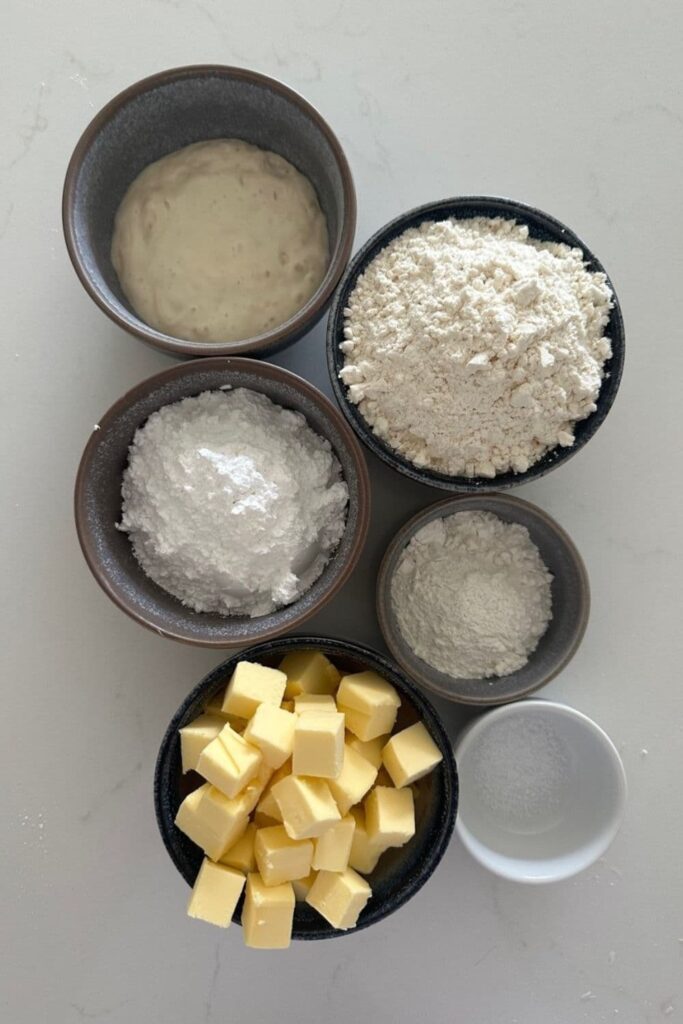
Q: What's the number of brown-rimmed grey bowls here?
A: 3